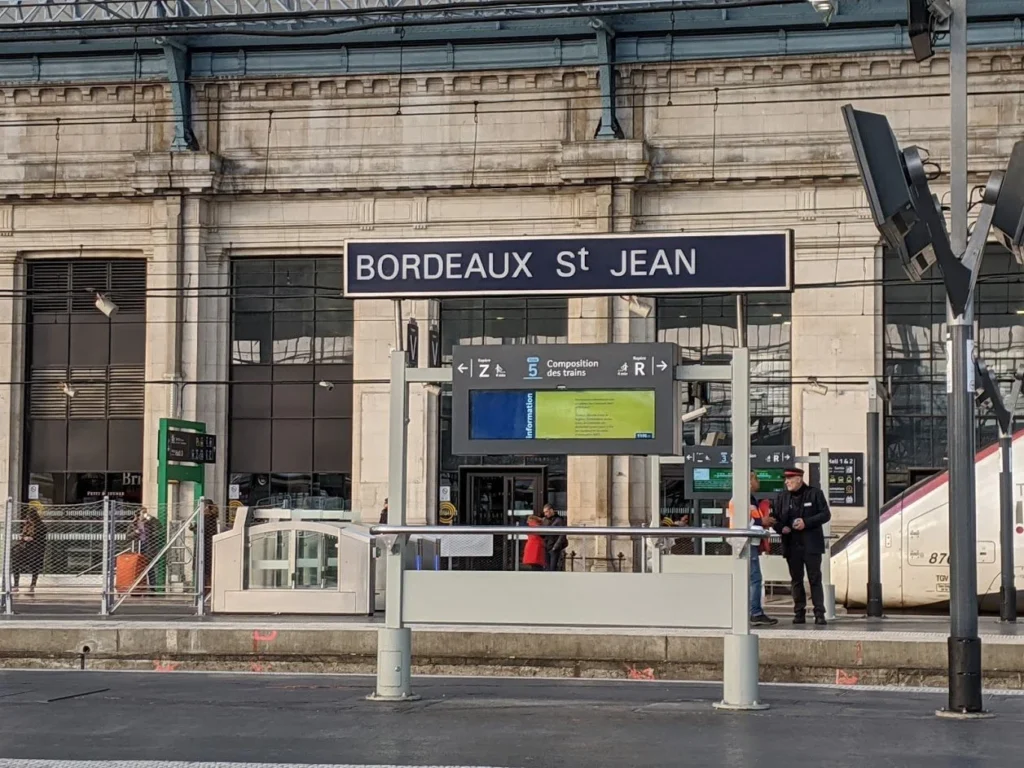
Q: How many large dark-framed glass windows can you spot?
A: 5